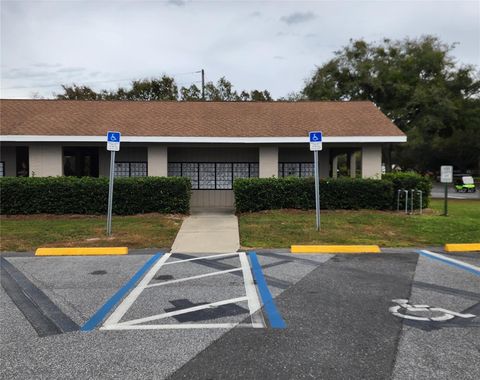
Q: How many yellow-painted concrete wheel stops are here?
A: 3